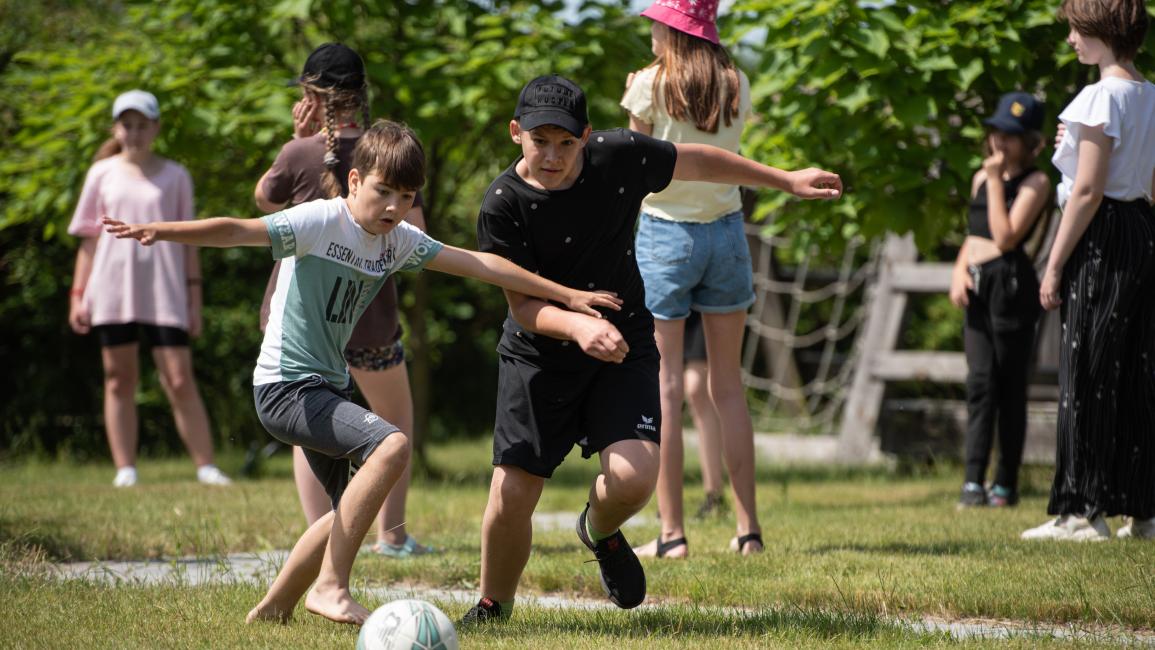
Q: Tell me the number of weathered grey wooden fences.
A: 1